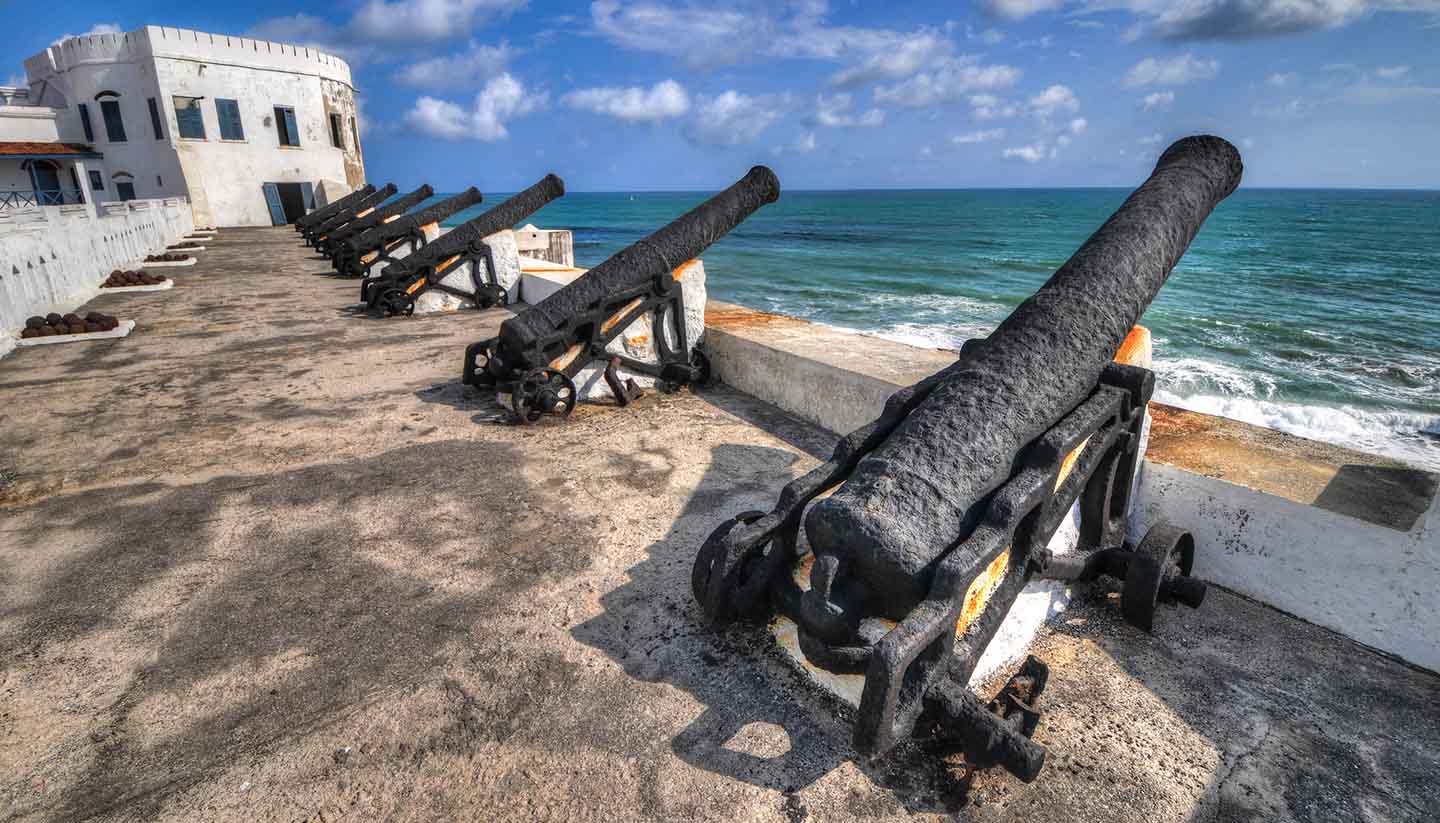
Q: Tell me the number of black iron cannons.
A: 7